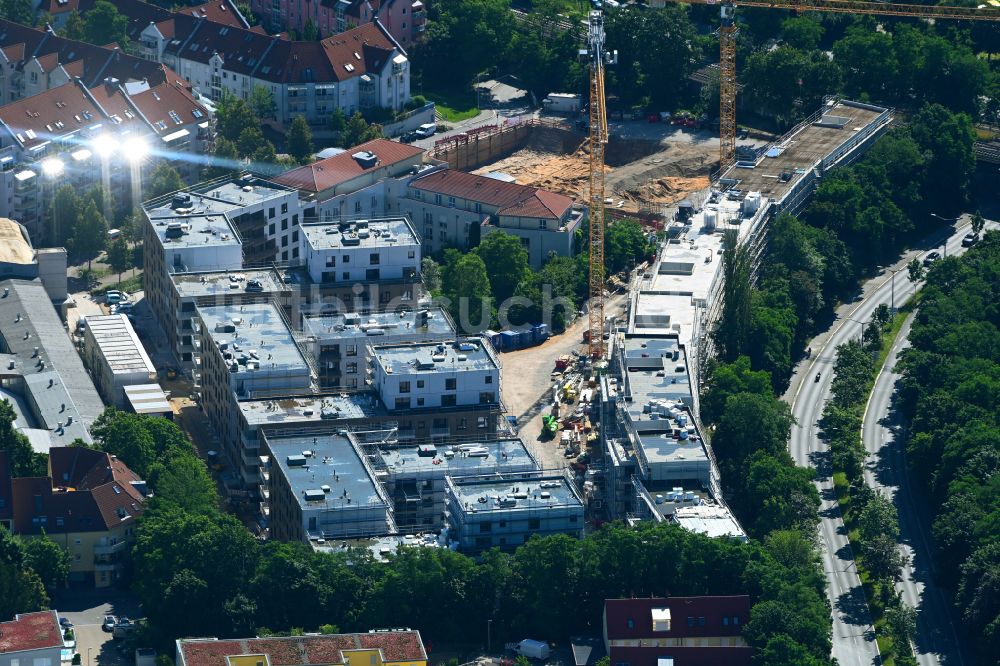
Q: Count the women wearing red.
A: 0